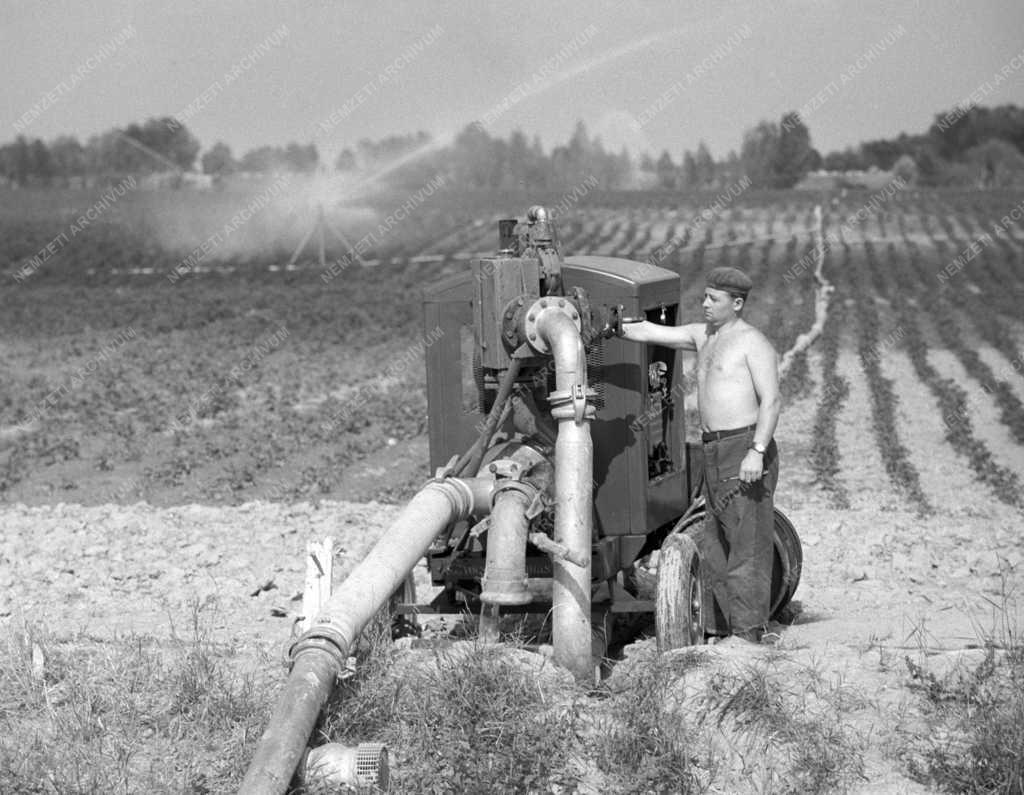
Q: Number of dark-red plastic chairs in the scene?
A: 0